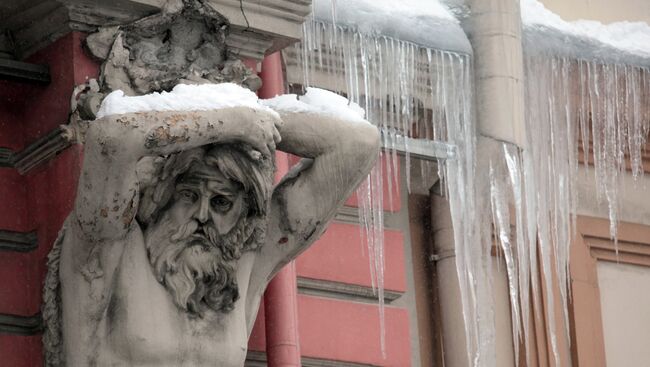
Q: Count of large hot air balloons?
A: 0